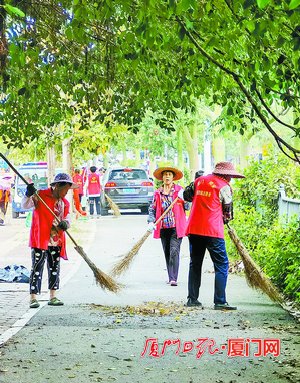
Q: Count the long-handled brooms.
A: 4